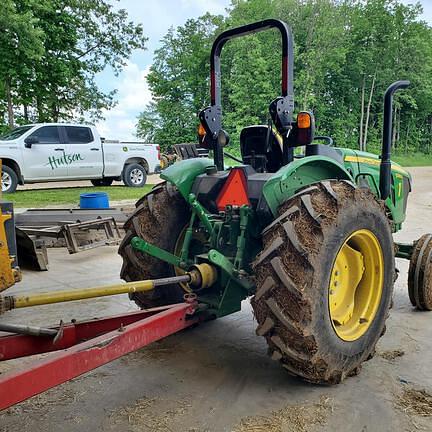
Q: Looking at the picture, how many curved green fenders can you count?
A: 2